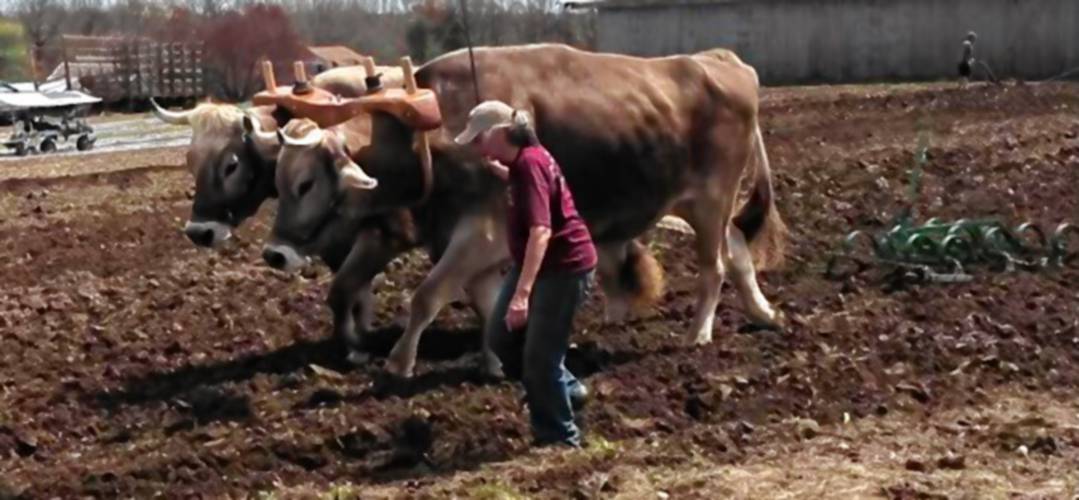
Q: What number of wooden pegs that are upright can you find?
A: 4